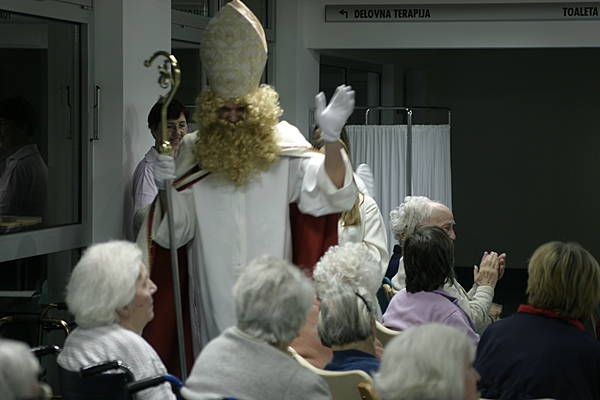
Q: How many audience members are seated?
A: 9